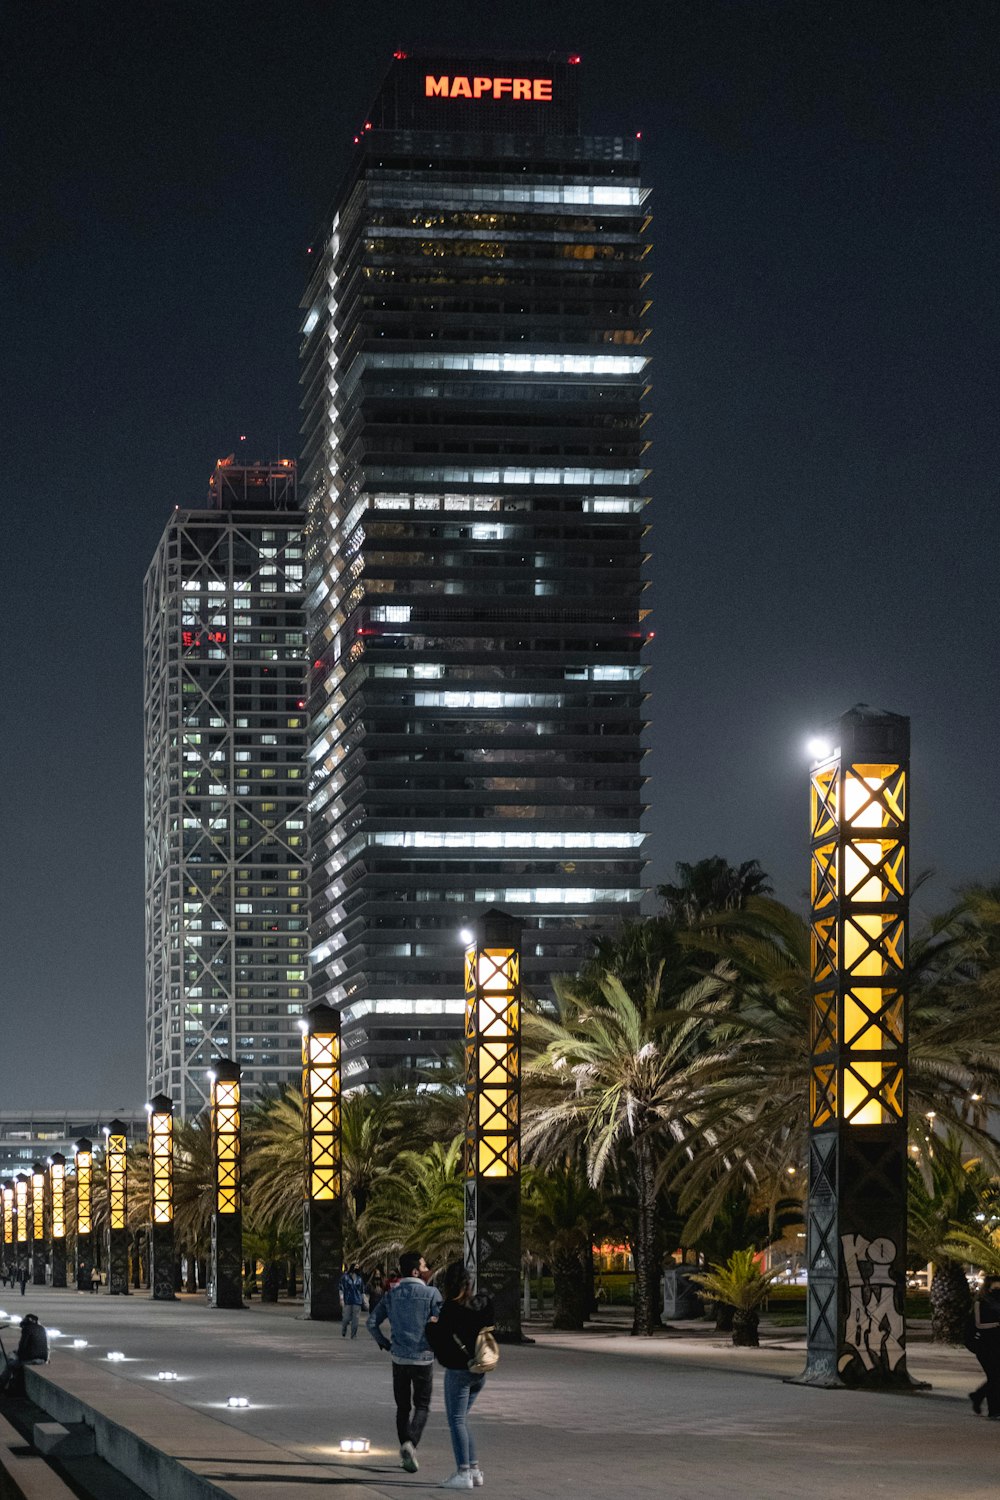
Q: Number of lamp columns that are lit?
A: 11